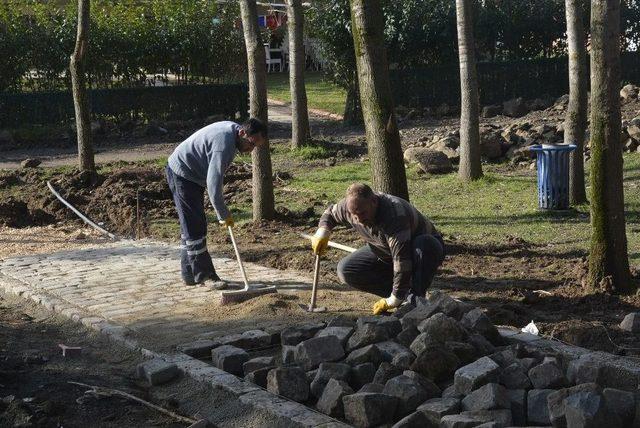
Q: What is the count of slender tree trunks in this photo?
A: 7